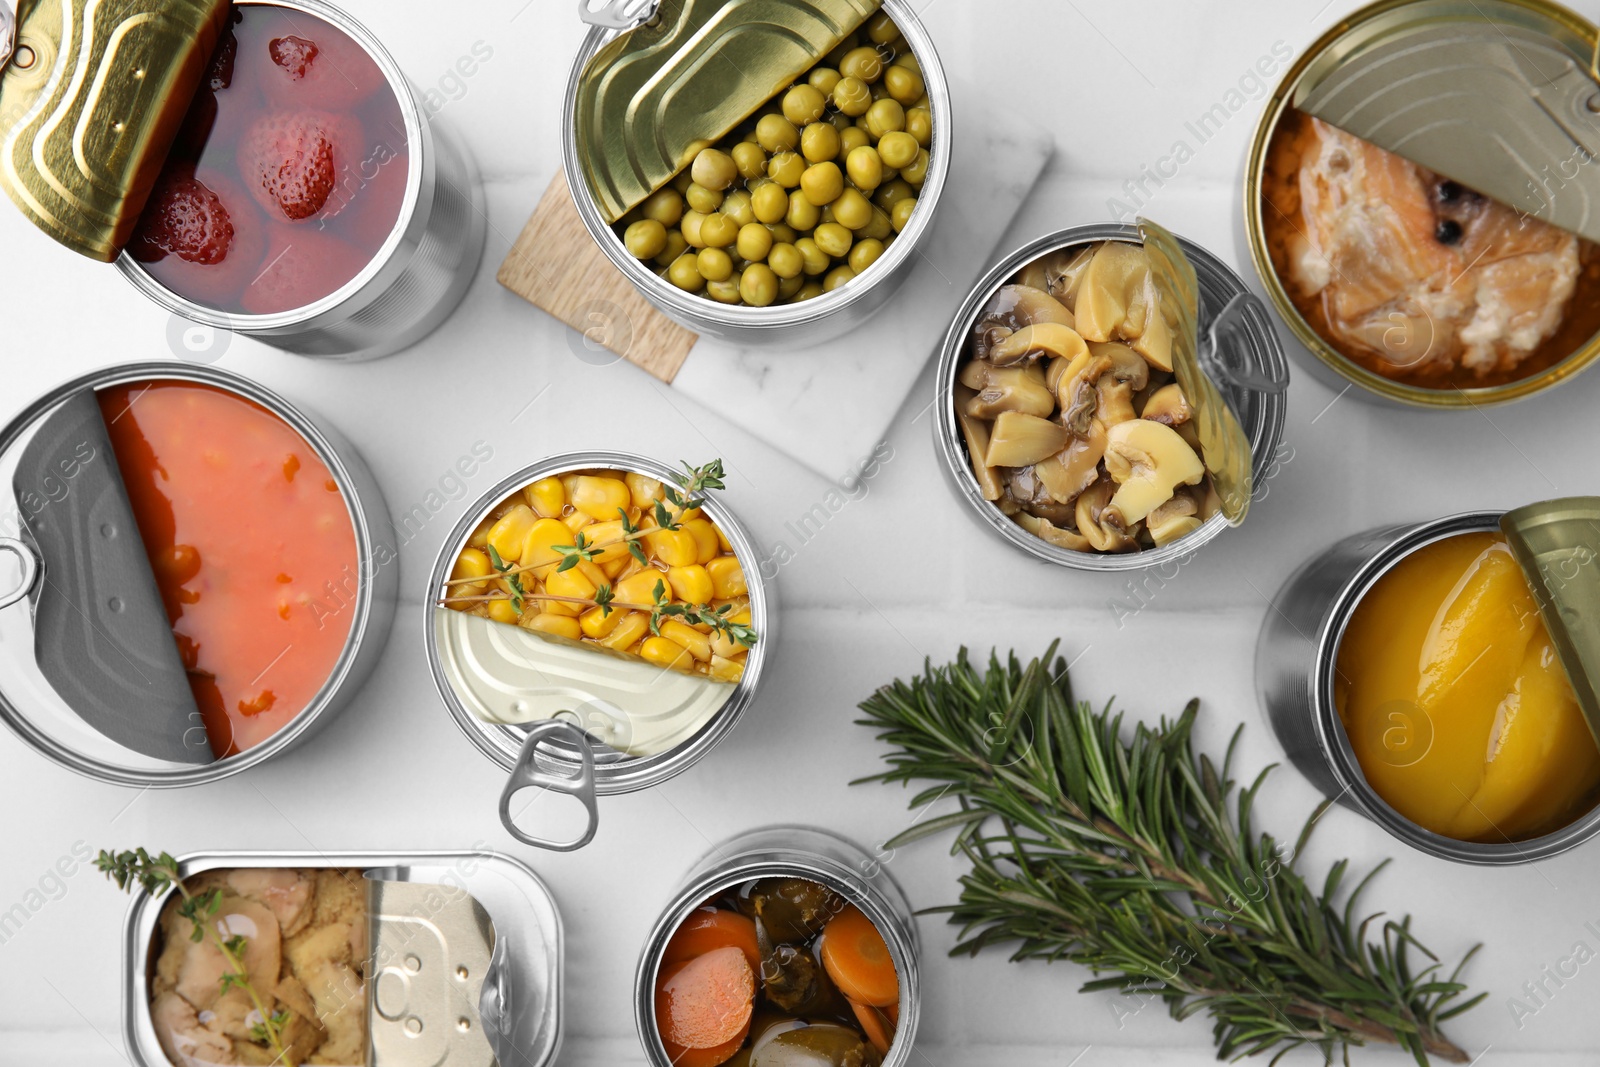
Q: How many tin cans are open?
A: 9